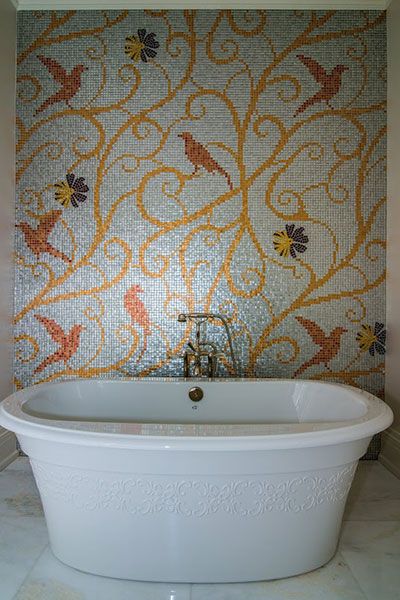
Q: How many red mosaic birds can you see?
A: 7